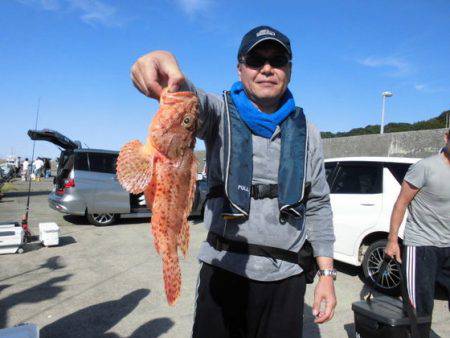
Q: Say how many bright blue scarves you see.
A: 1